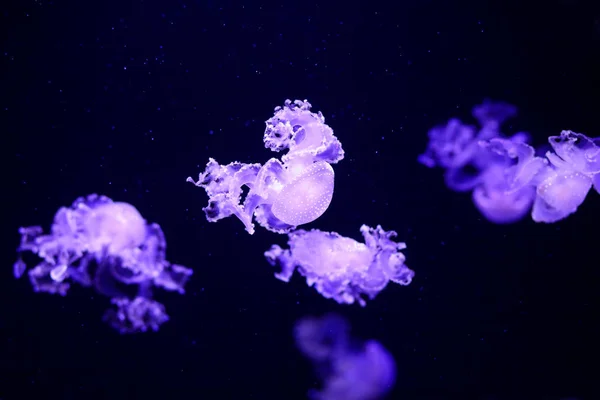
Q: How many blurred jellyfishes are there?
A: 2